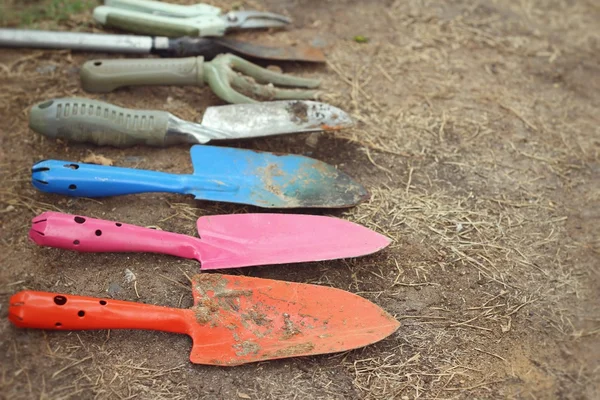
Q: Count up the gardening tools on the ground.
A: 7